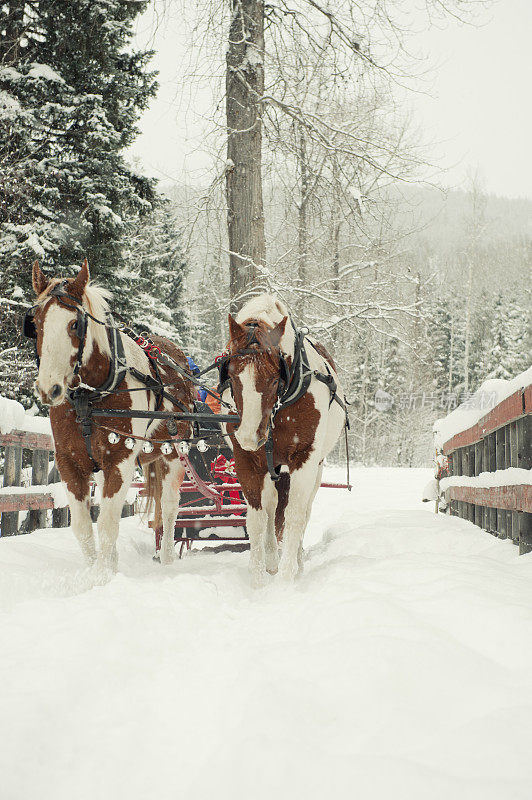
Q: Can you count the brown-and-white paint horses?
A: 2